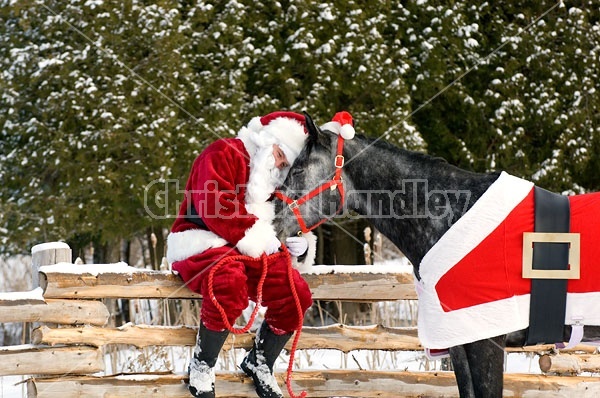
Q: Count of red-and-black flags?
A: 0